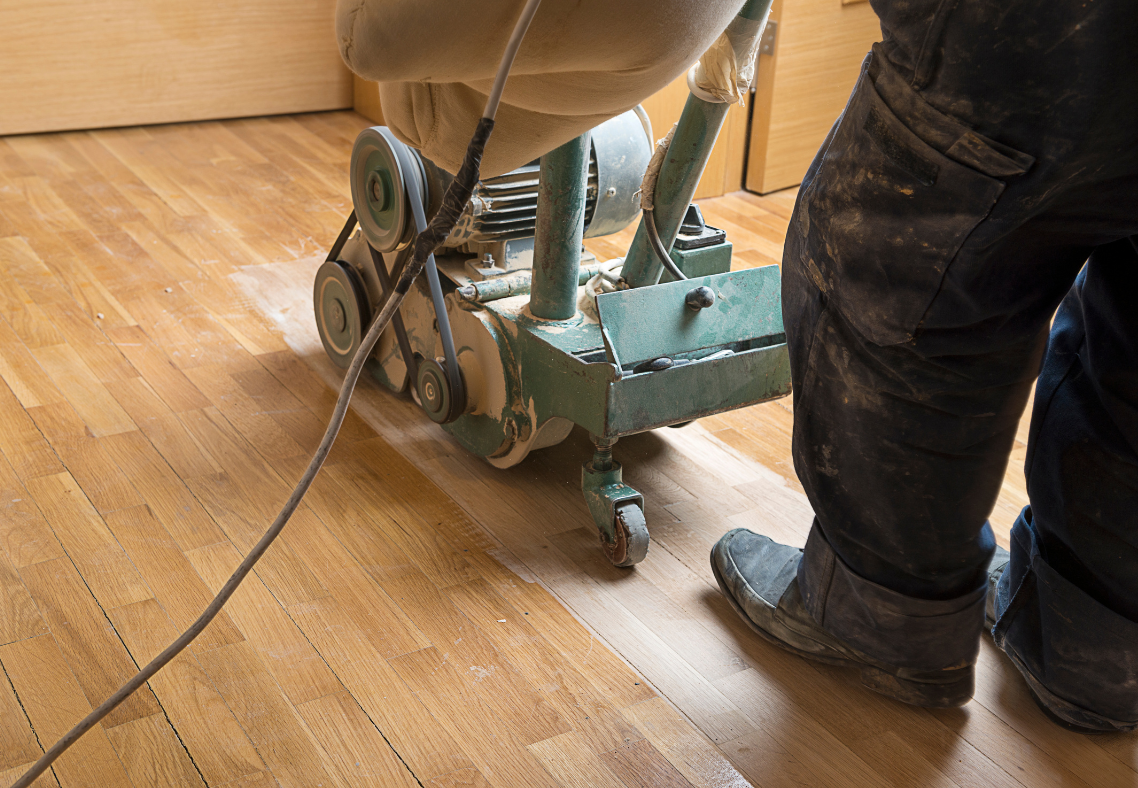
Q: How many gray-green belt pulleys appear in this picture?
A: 3